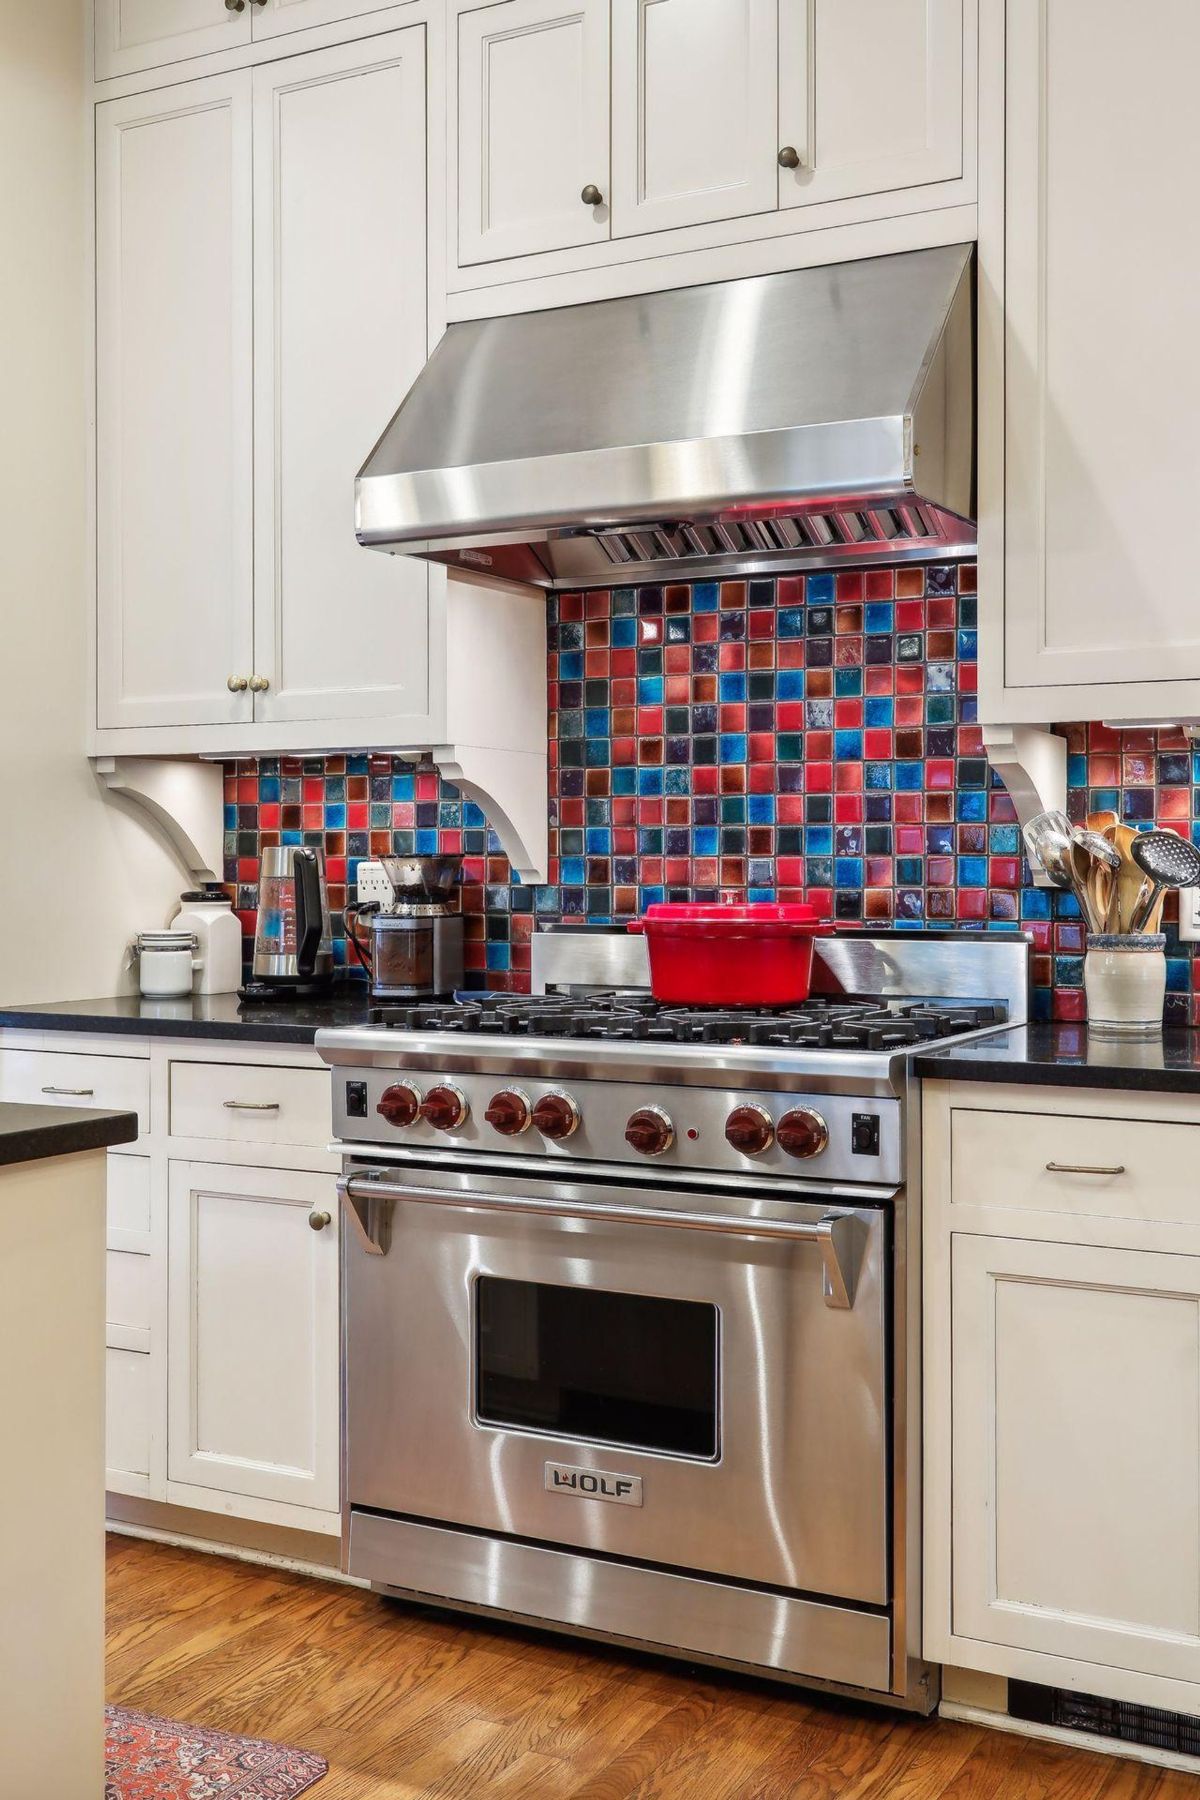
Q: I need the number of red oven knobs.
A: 7